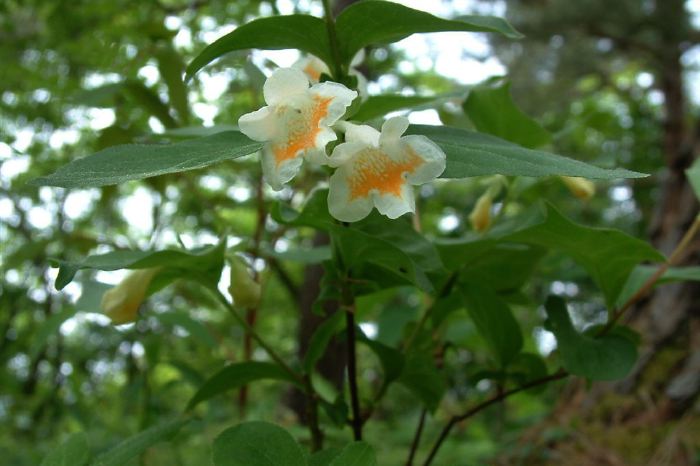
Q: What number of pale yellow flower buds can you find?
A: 4